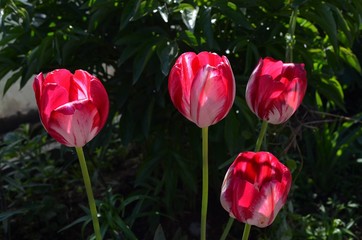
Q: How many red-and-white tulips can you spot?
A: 4